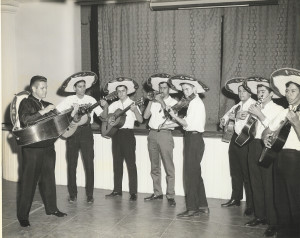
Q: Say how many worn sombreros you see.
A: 7